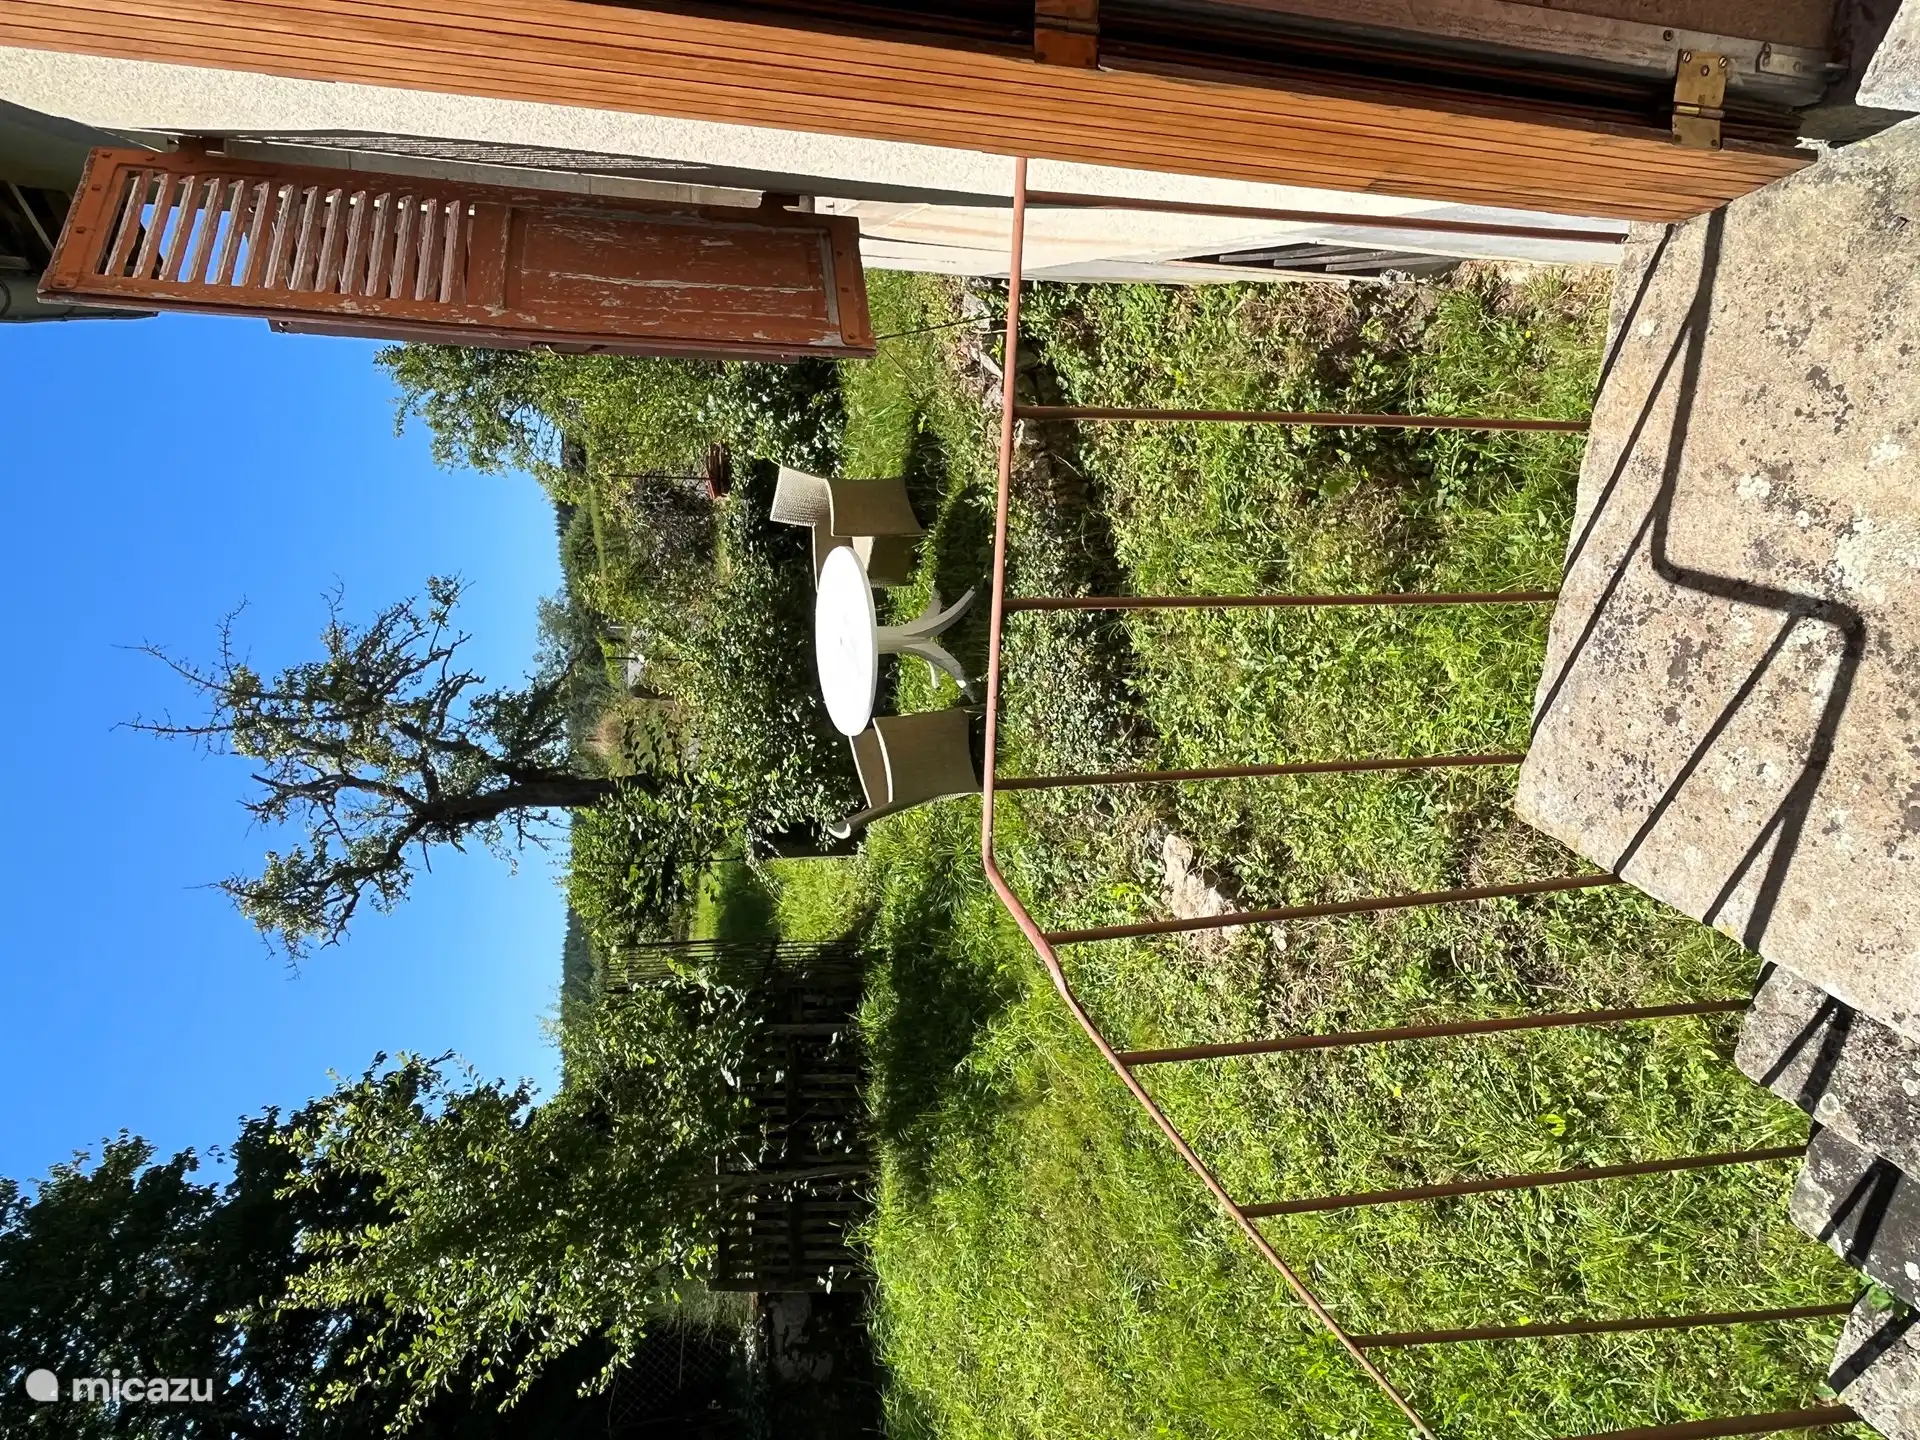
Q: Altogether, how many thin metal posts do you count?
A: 9